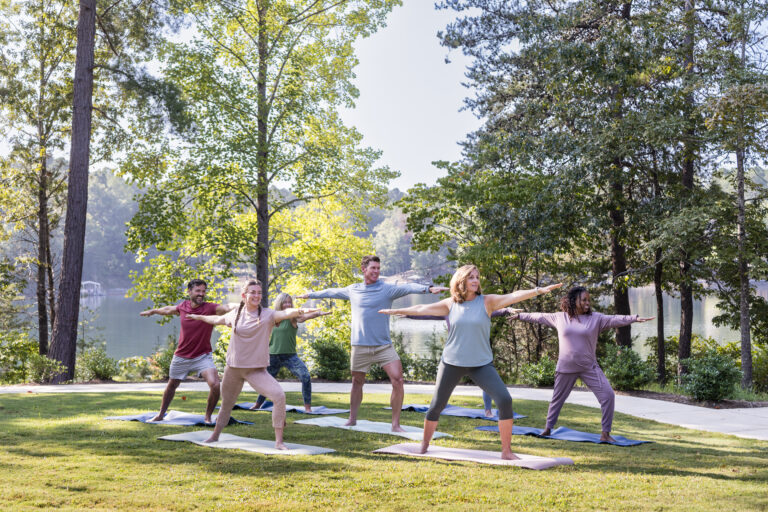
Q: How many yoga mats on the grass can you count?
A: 7